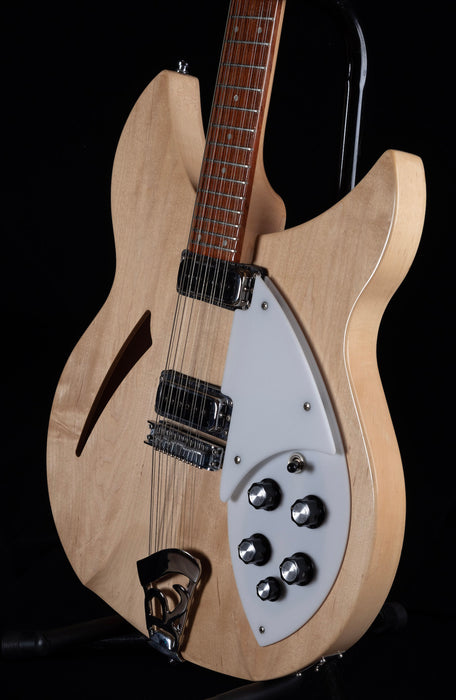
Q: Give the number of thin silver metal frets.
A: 14